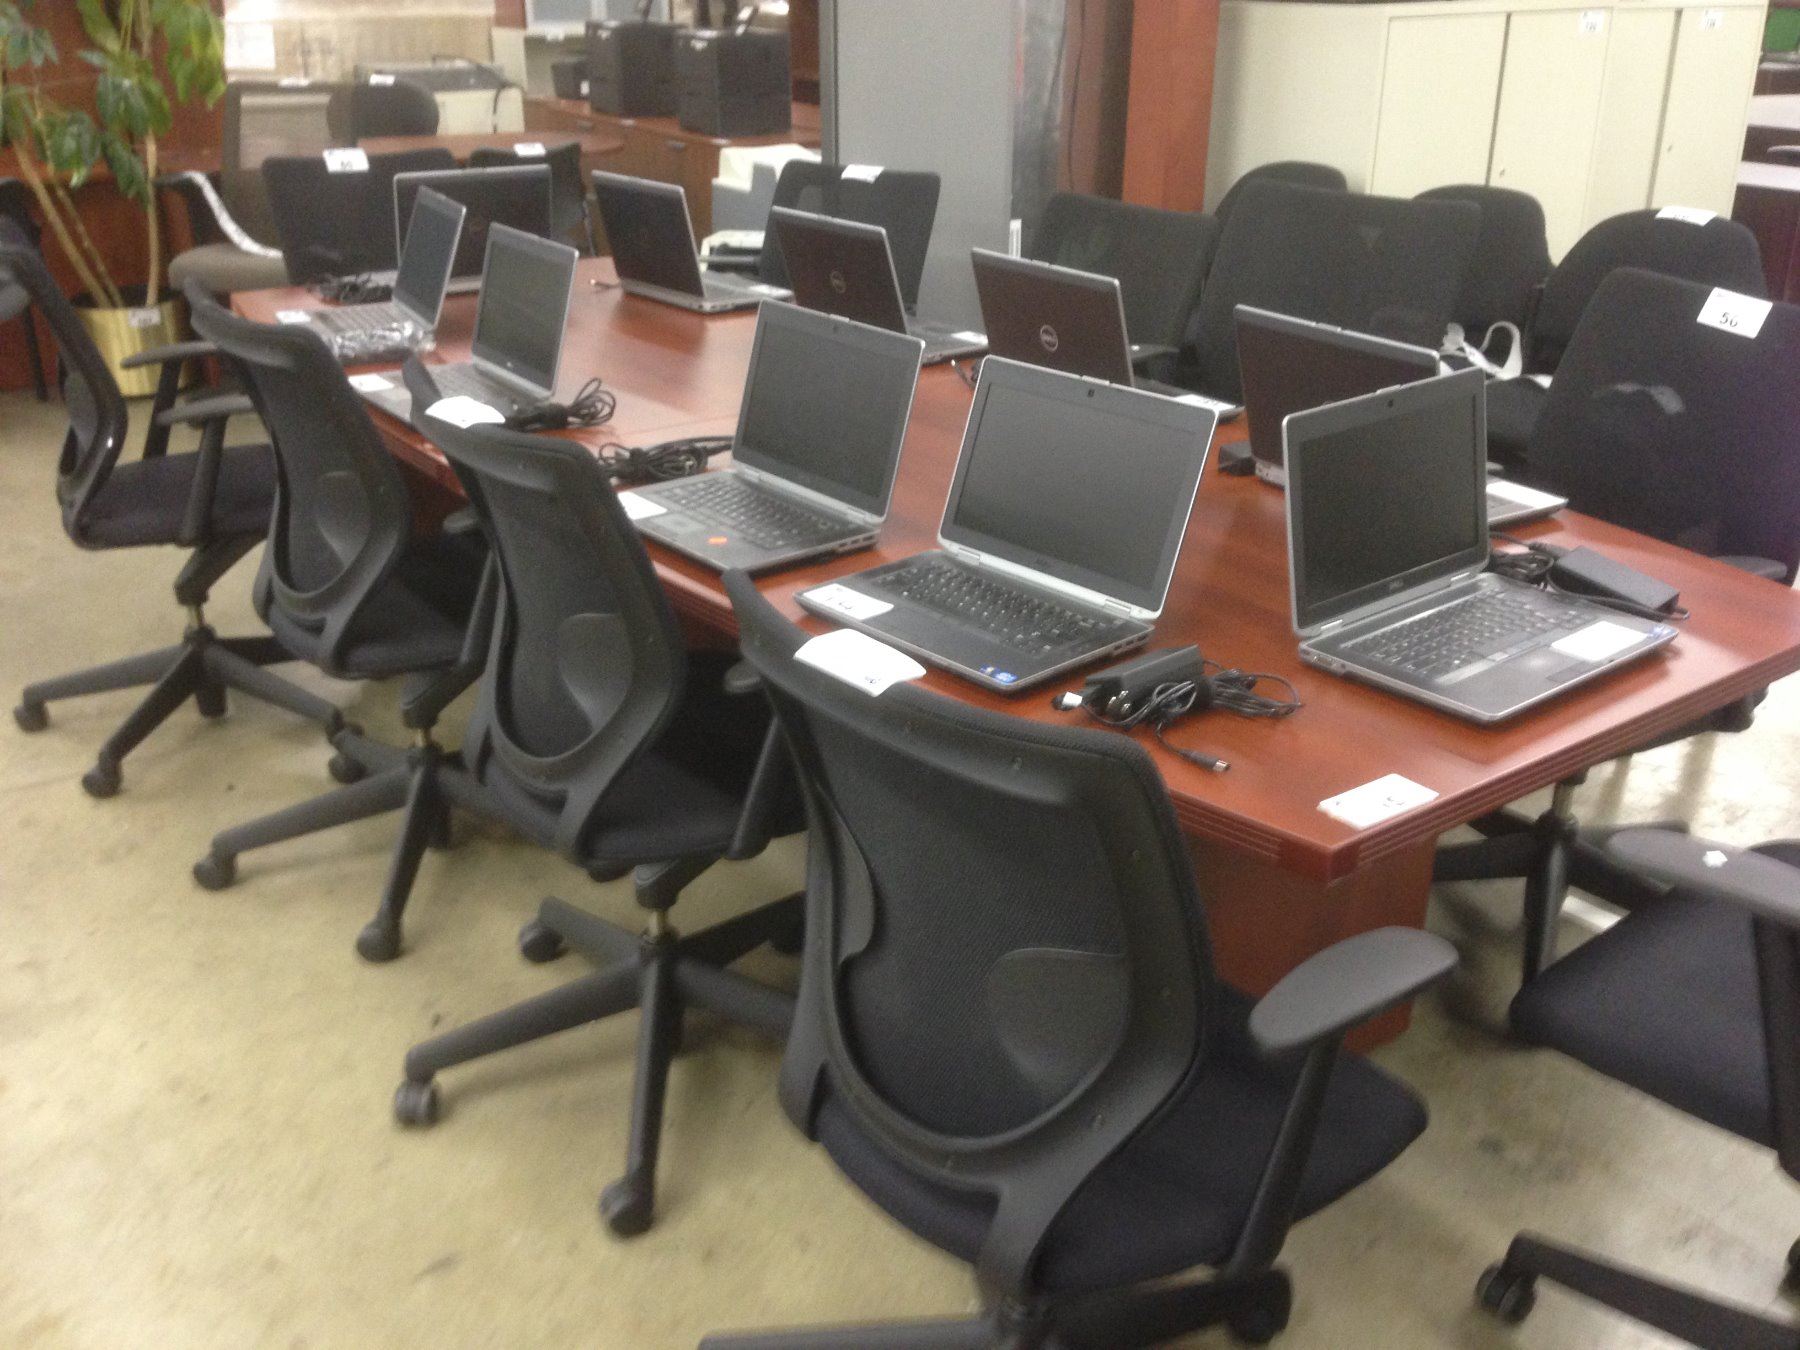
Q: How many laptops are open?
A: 10